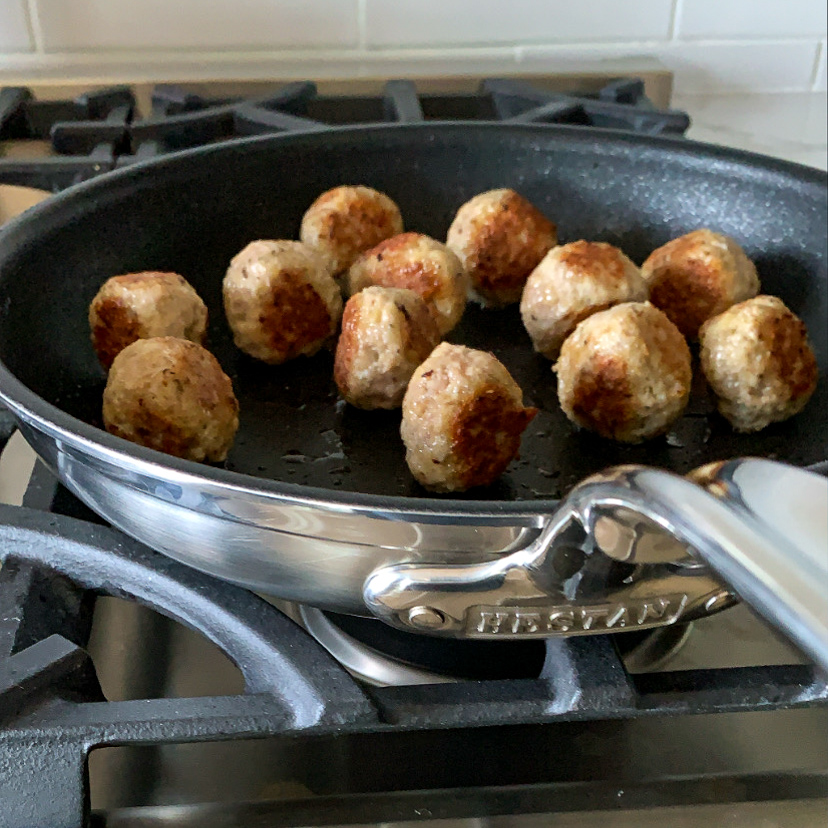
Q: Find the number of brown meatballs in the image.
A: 12